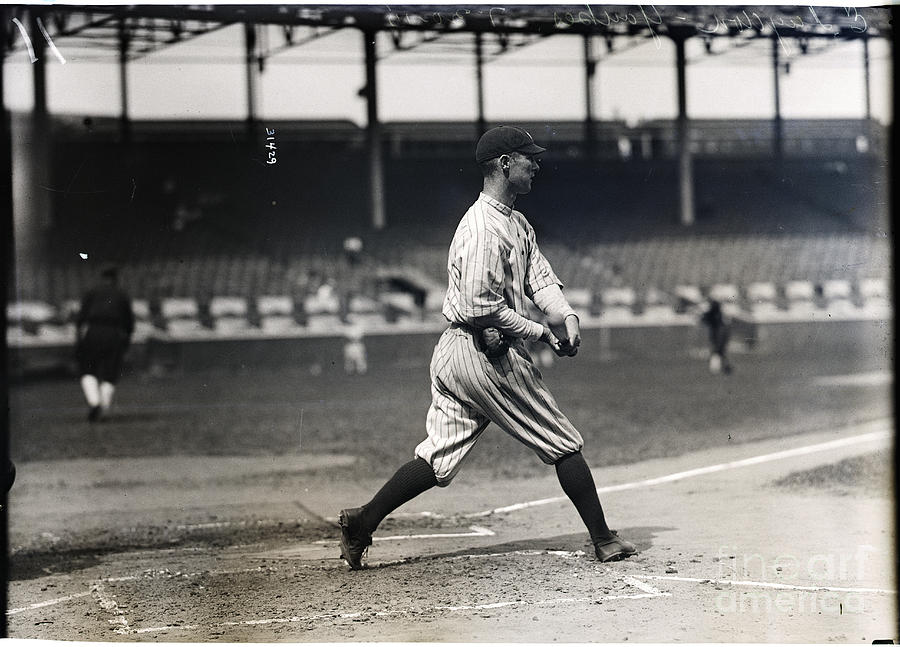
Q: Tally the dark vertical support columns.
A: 9